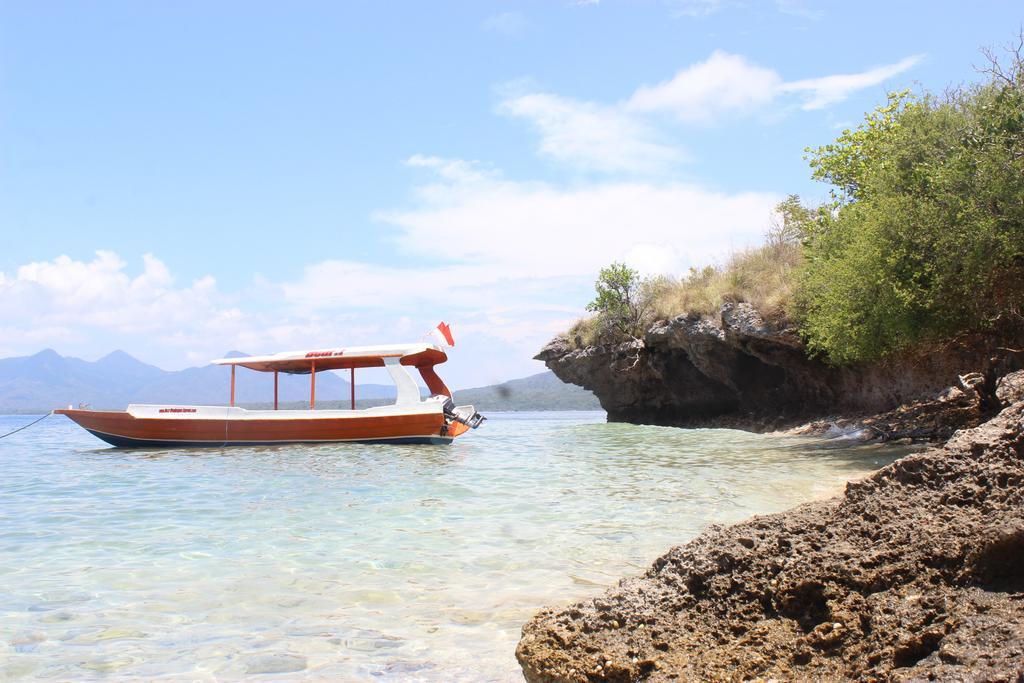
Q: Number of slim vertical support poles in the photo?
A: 4